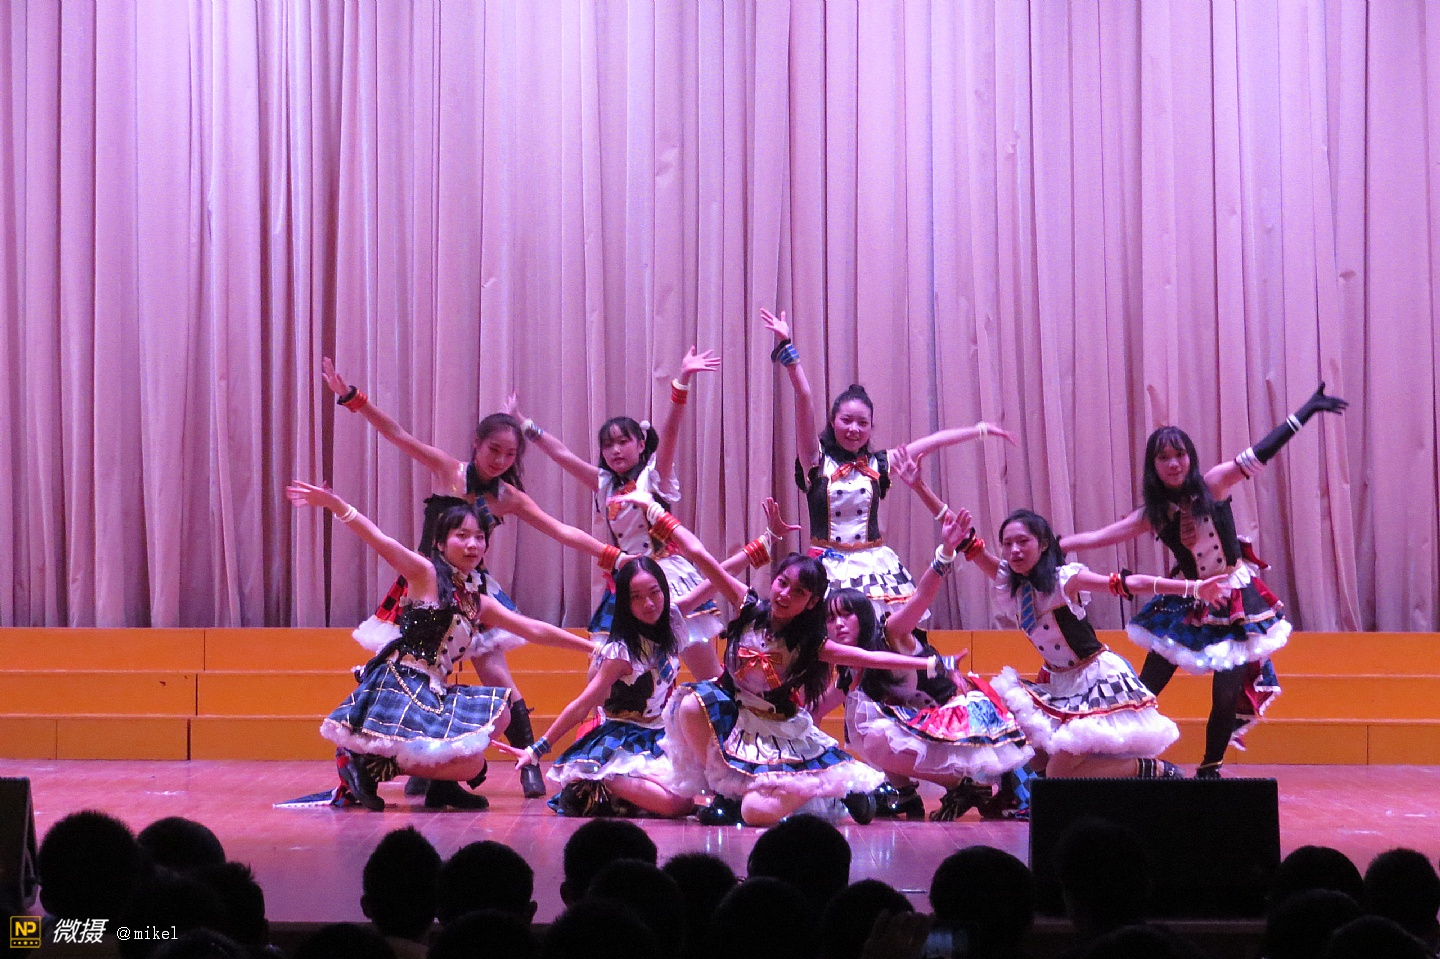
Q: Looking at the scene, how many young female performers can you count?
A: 9